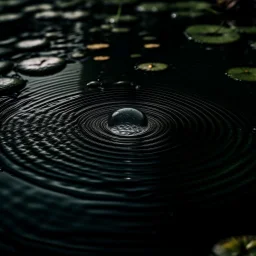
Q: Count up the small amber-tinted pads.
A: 3